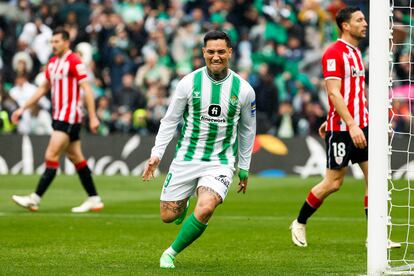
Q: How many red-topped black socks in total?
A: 4